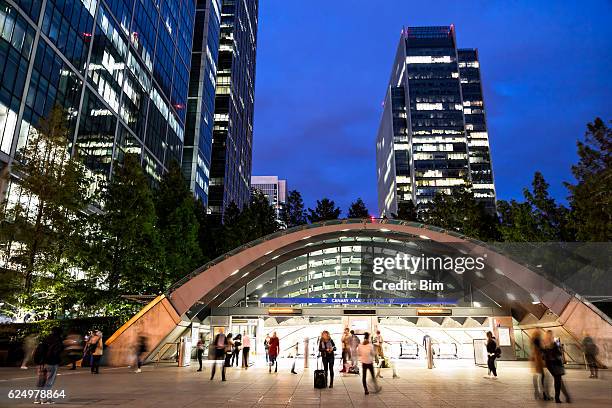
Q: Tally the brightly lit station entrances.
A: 1